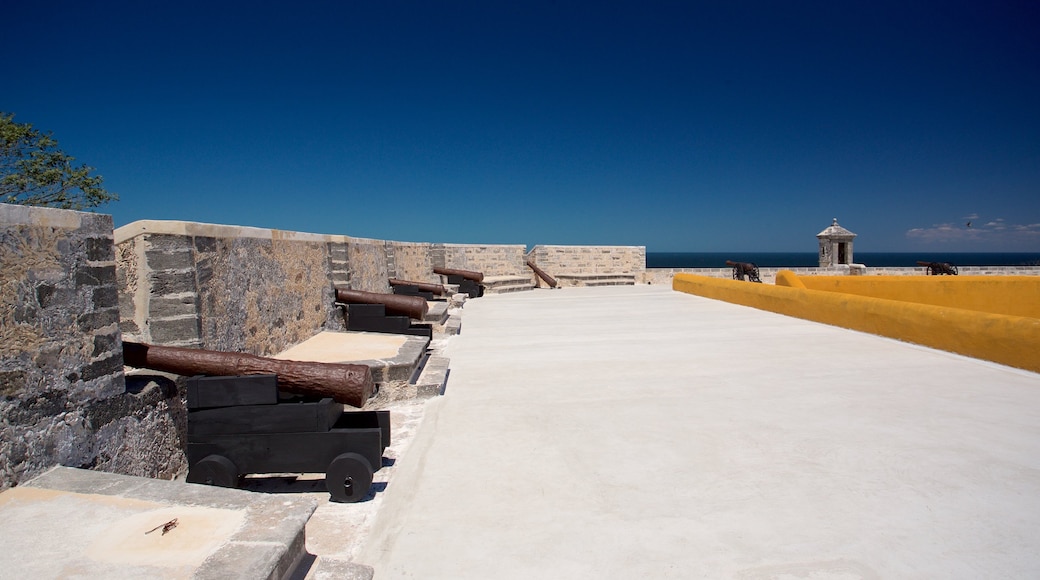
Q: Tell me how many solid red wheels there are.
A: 0